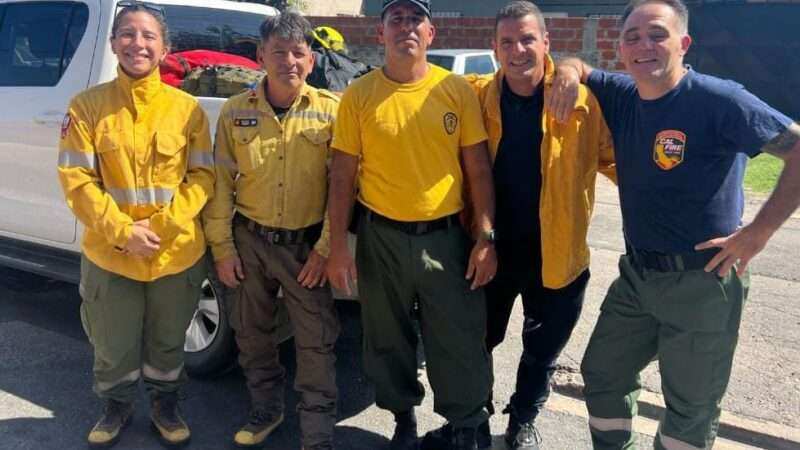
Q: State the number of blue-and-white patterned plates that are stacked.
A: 0